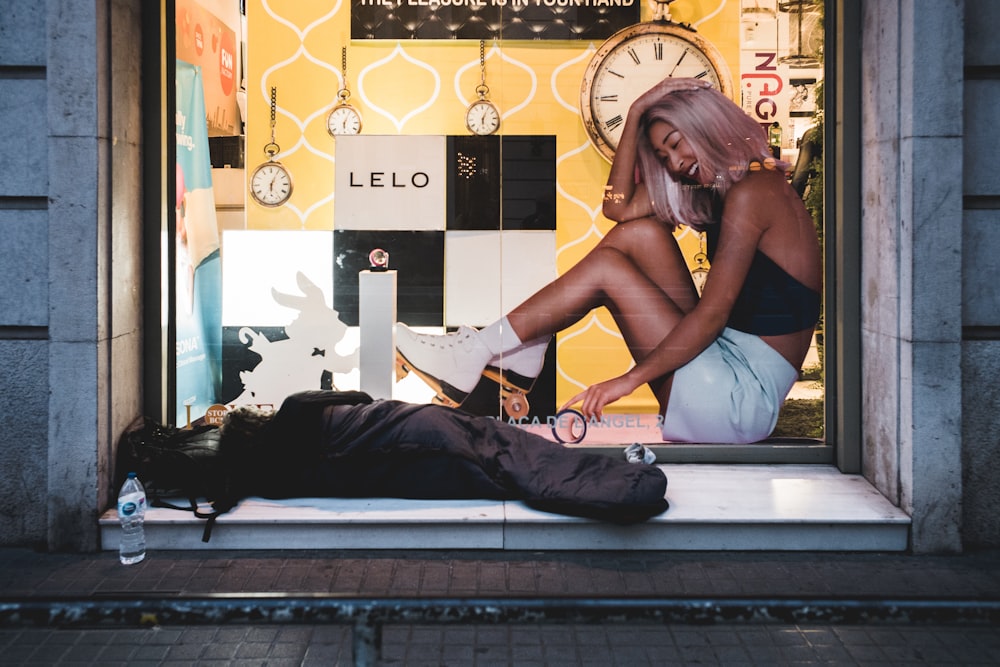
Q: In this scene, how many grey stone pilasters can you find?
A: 2